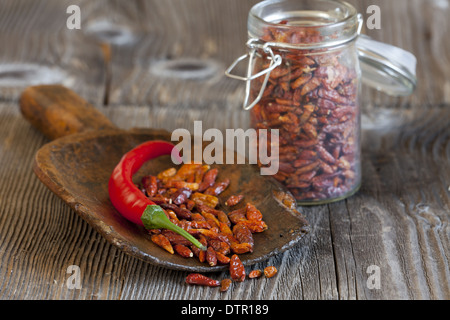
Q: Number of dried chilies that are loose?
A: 5